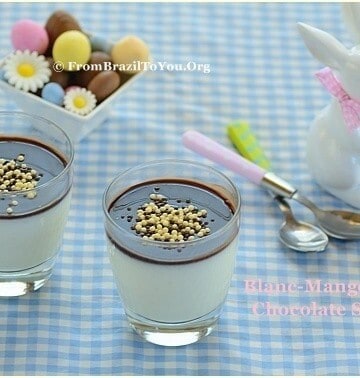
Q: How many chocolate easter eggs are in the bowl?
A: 4